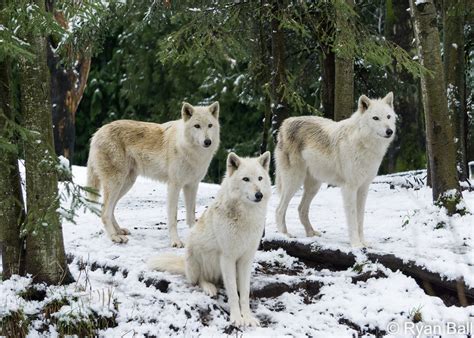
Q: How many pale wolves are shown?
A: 3